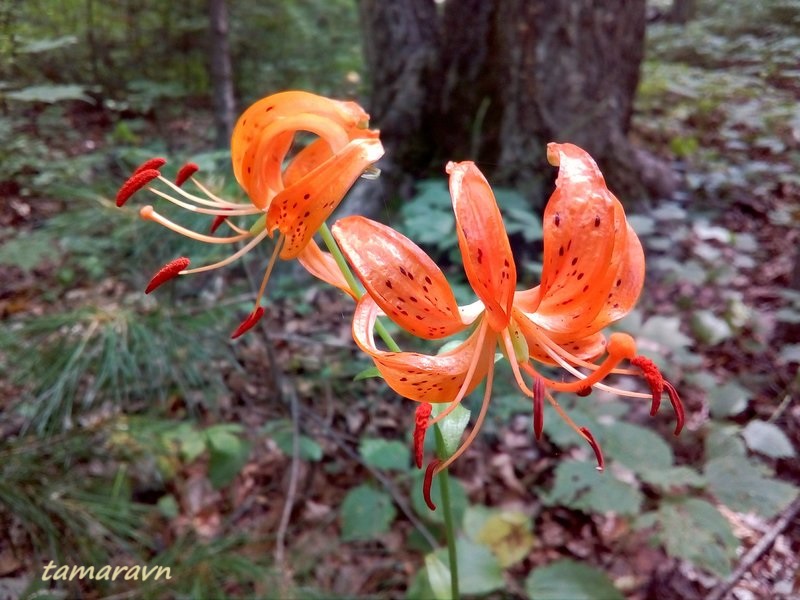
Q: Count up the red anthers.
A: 12